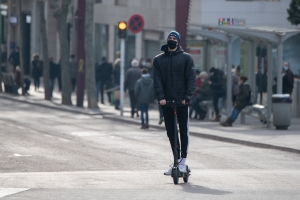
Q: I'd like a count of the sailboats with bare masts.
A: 0